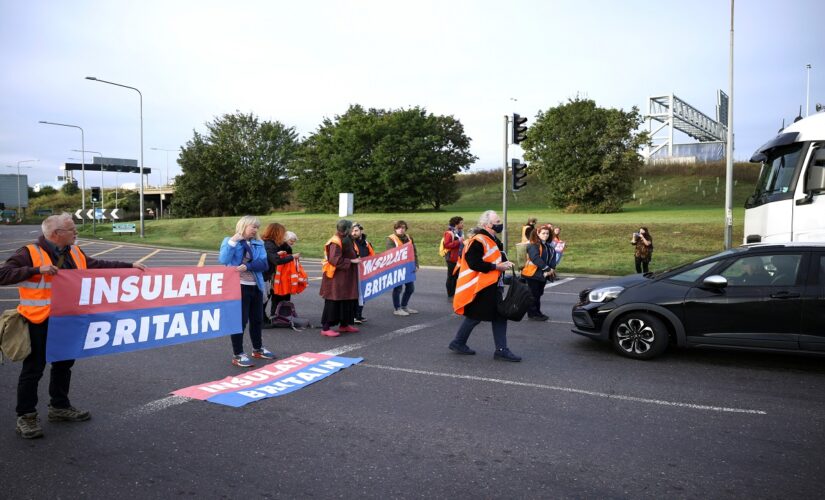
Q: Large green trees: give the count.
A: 3